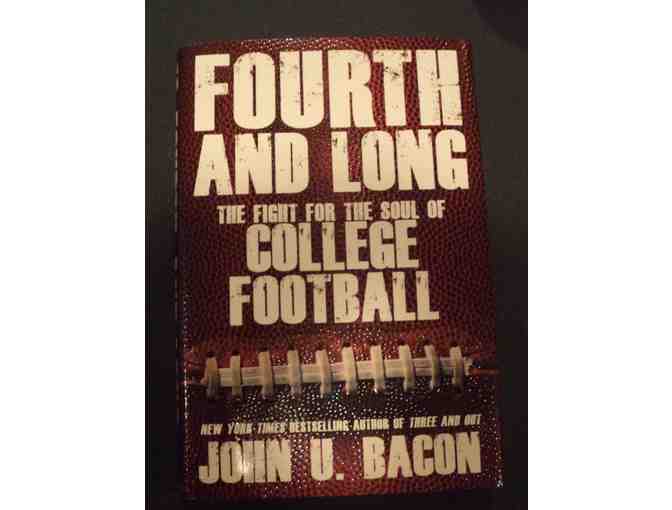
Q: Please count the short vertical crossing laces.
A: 10